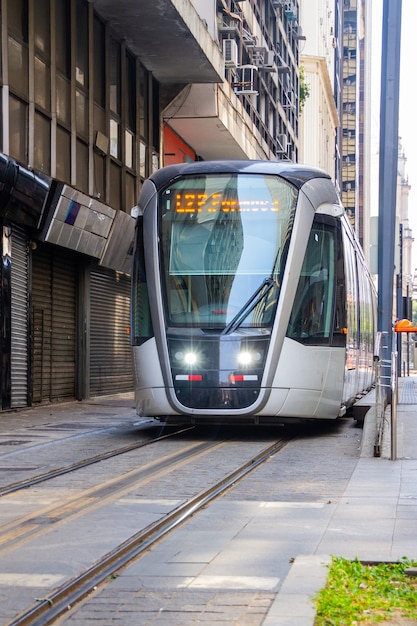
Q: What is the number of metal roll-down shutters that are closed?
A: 3